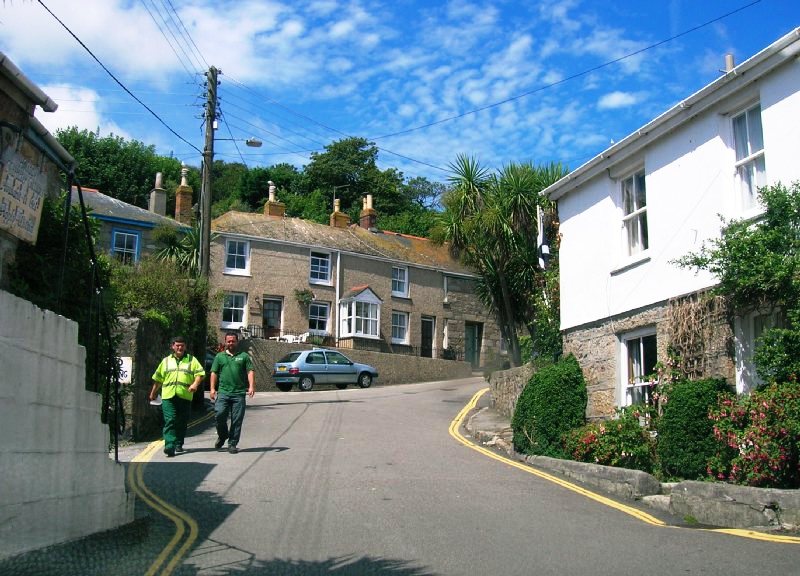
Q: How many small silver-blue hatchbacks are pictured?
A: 1